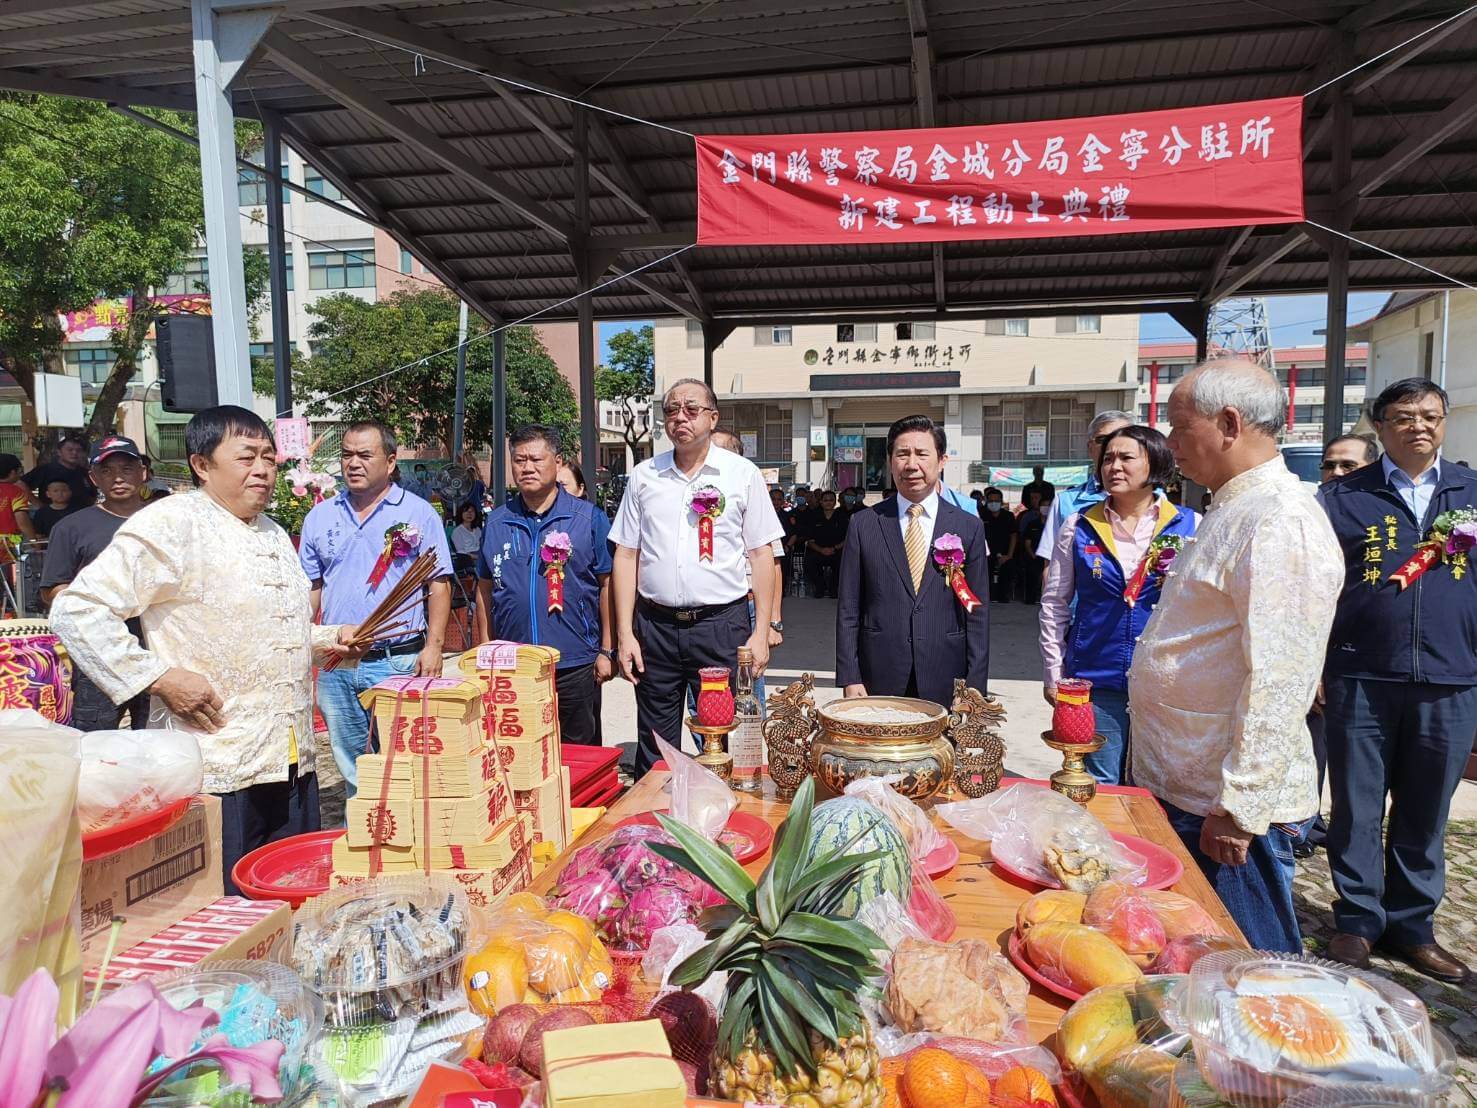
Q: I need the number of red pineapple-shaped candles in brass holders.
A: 2